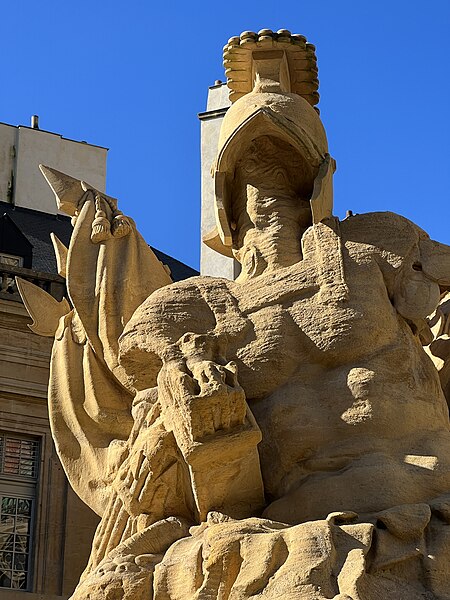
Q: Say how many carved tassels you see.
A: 2